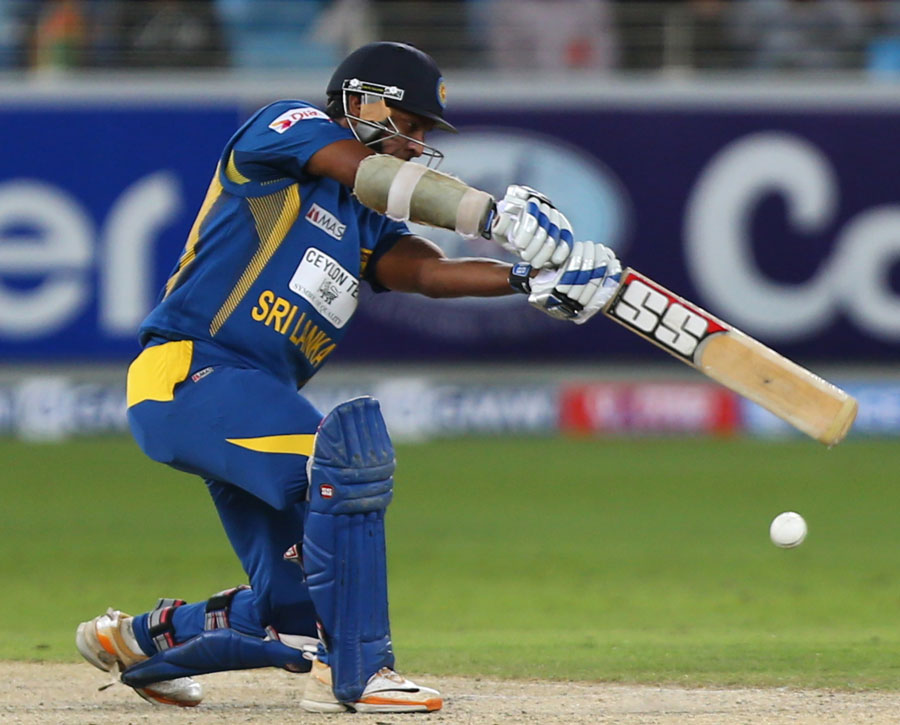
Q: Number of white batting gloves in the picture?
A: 2